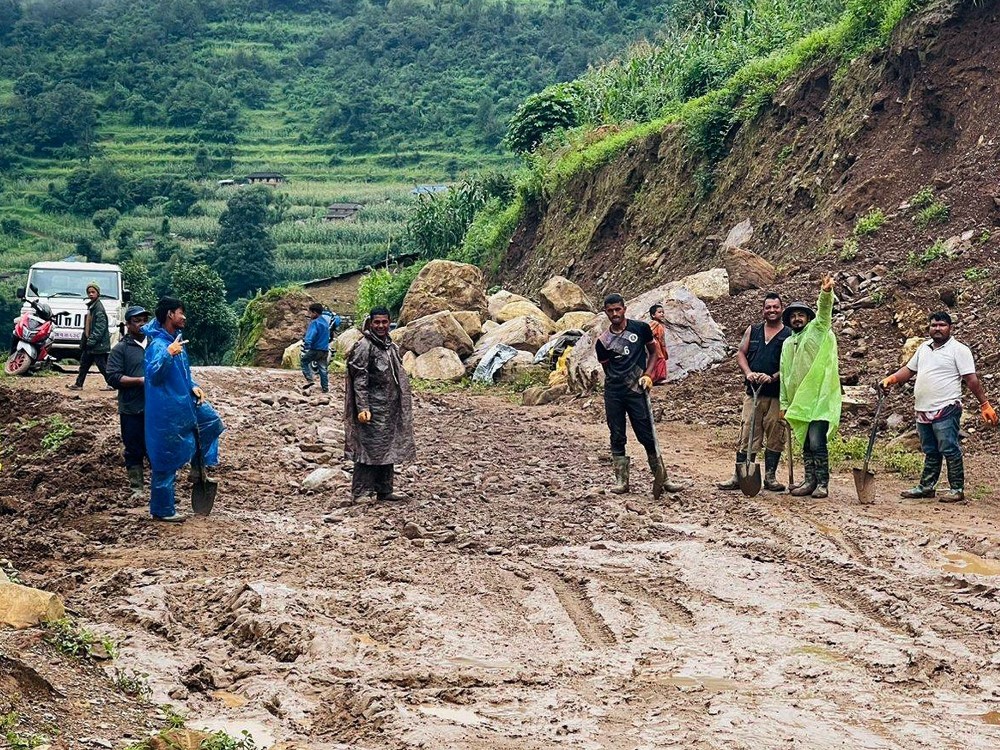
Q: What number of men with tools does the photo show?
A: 5